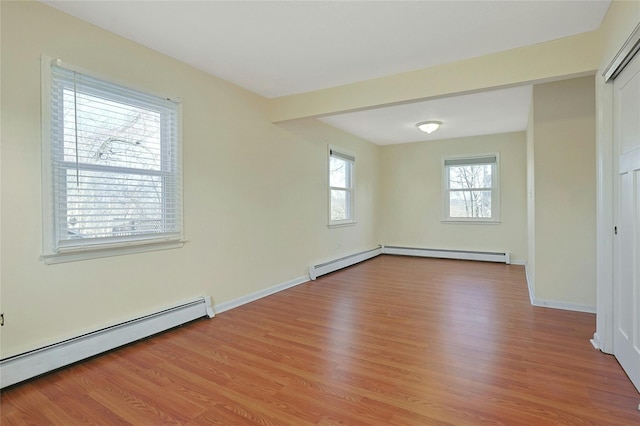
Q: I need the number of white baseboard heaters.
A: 3